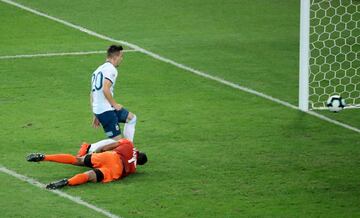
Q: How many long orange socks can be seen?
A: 2